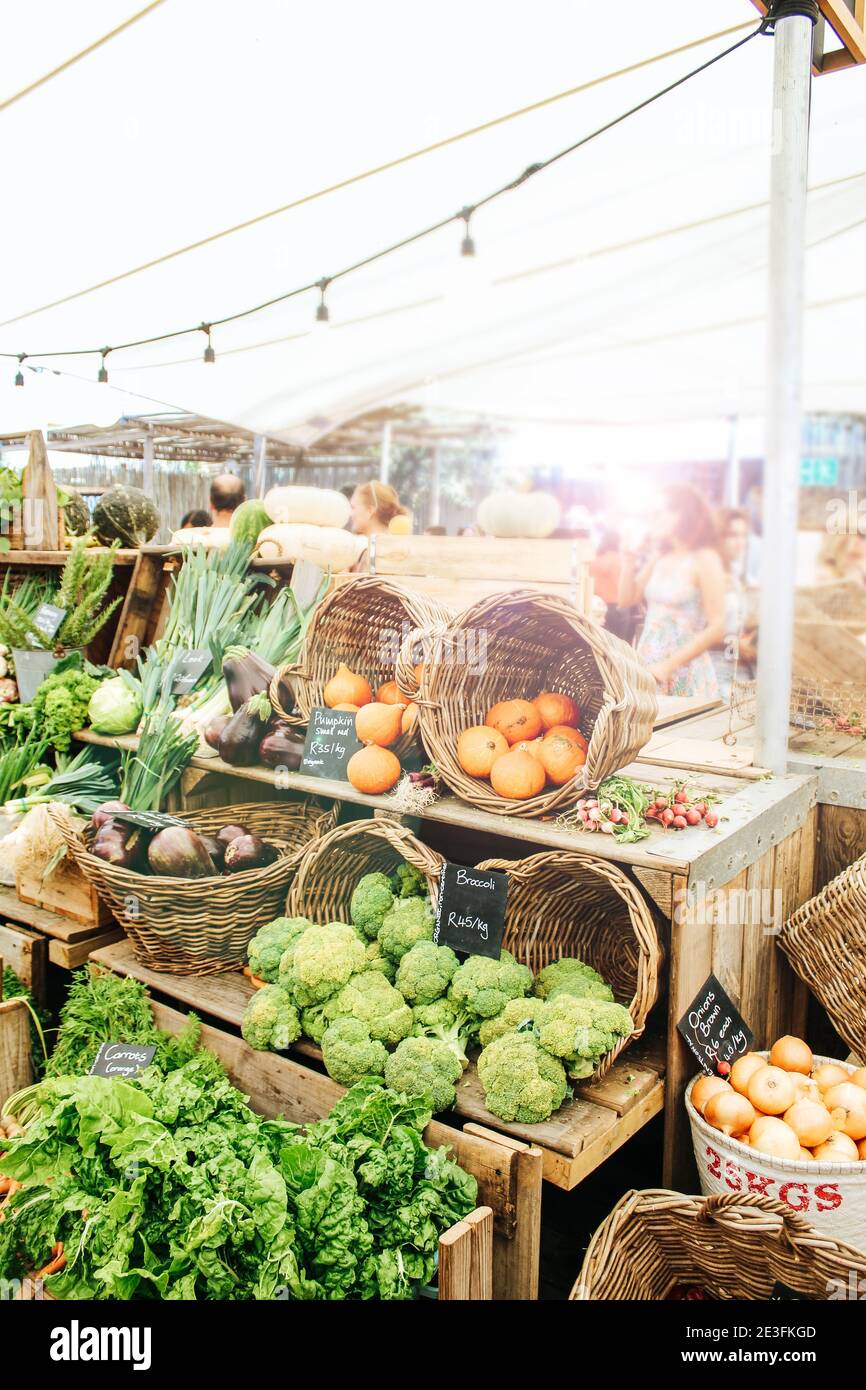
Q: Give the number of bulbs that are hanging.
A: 5